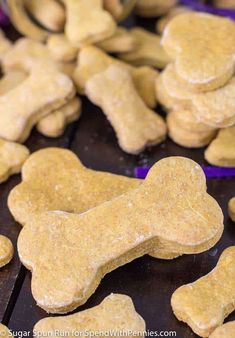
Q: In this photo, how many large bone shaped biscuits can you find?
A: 2